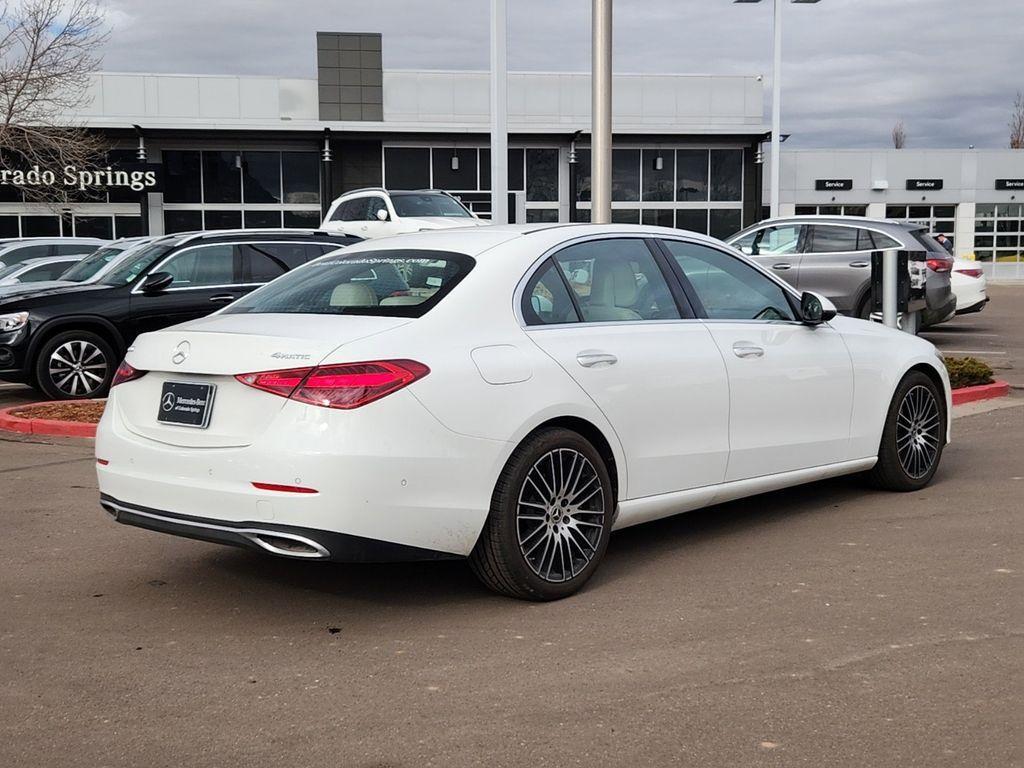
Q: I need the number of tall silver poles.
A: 3